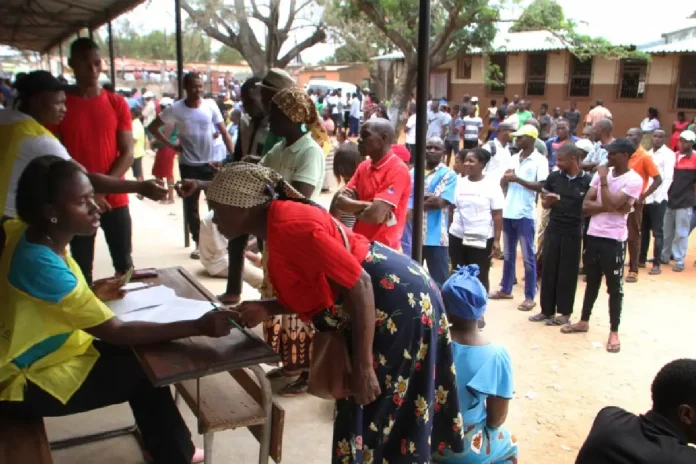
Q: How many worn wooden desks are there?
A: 1